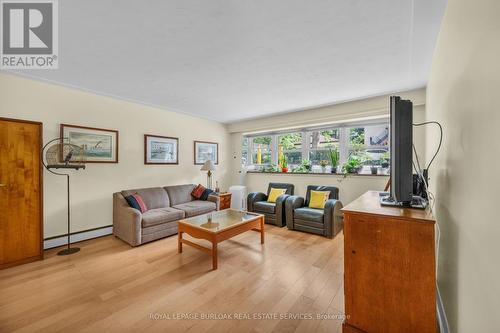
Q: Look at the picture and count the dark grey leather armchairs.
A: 2